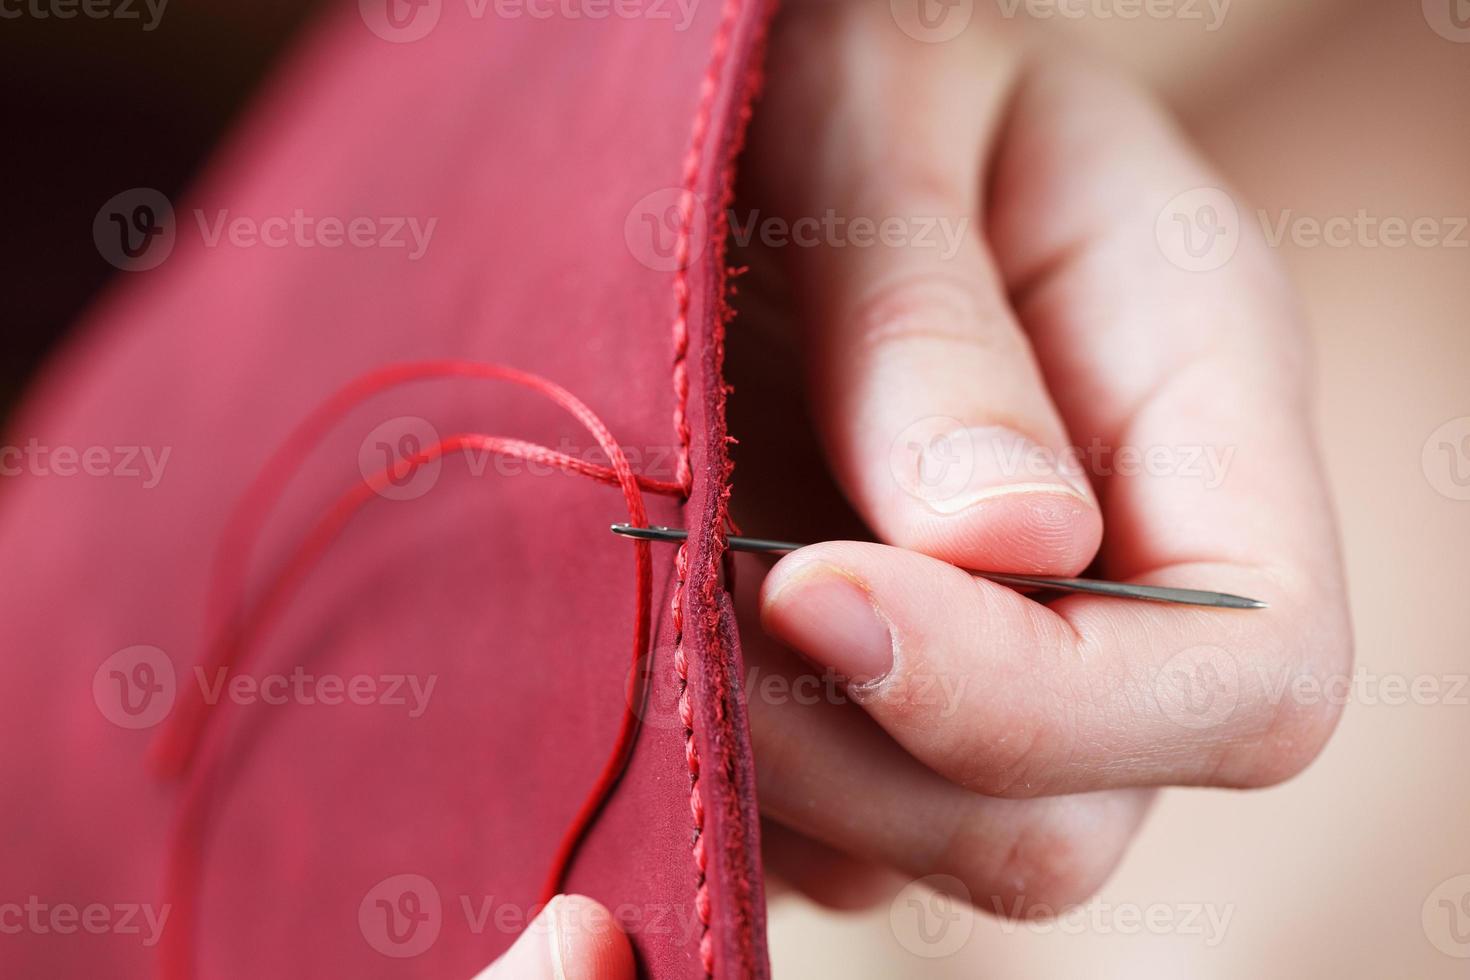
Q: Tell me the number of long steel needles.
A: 1